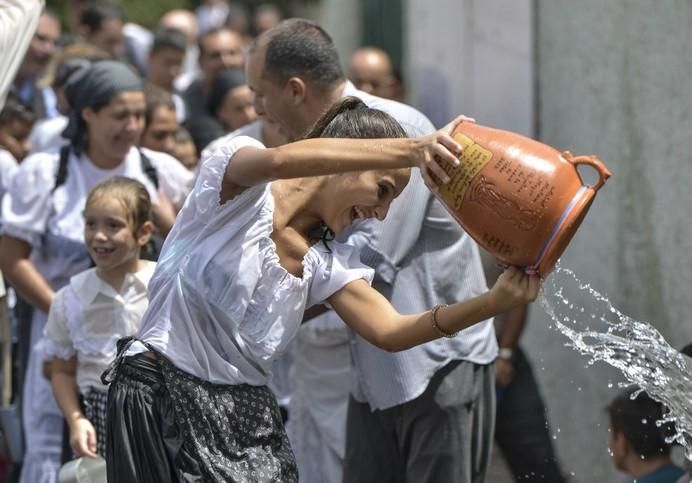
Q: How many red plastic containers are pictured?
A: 0